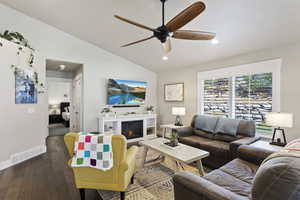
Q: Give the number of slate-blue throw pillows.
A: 2